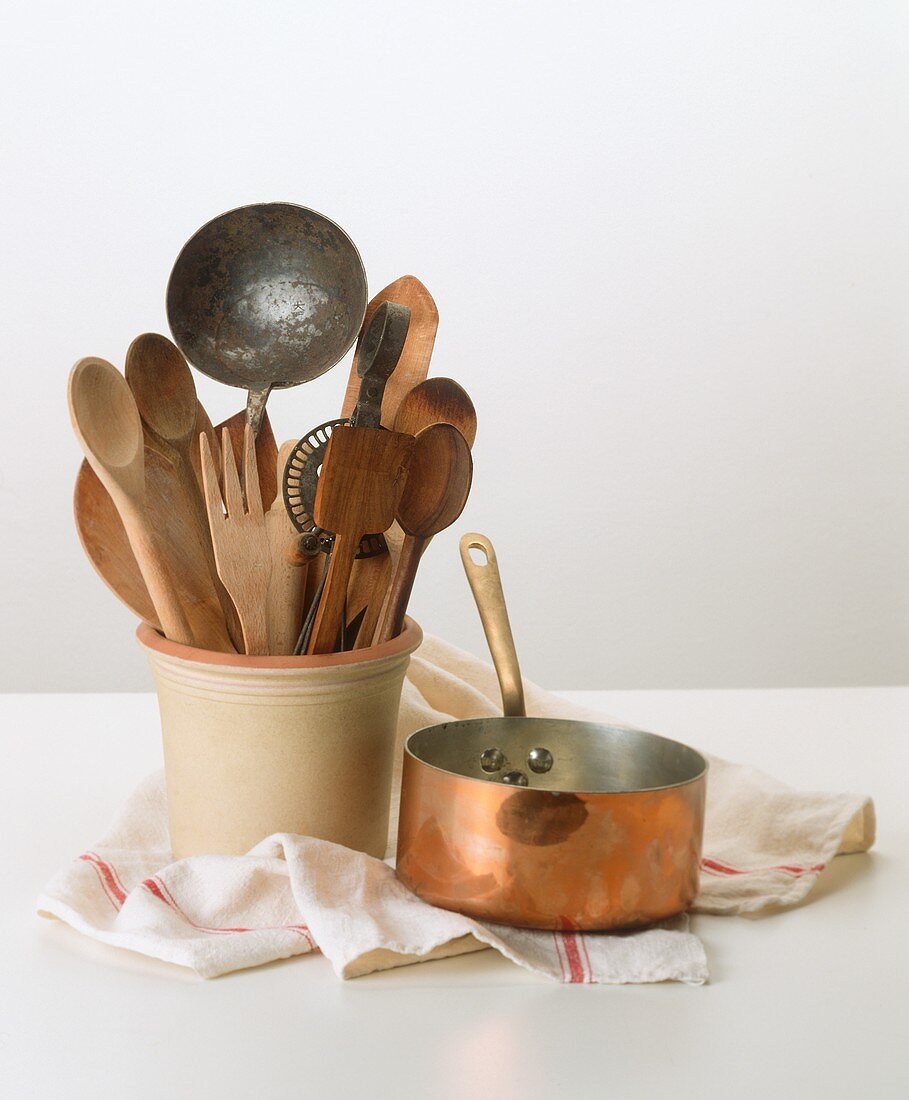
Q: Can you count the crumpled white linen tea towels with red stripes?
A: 1